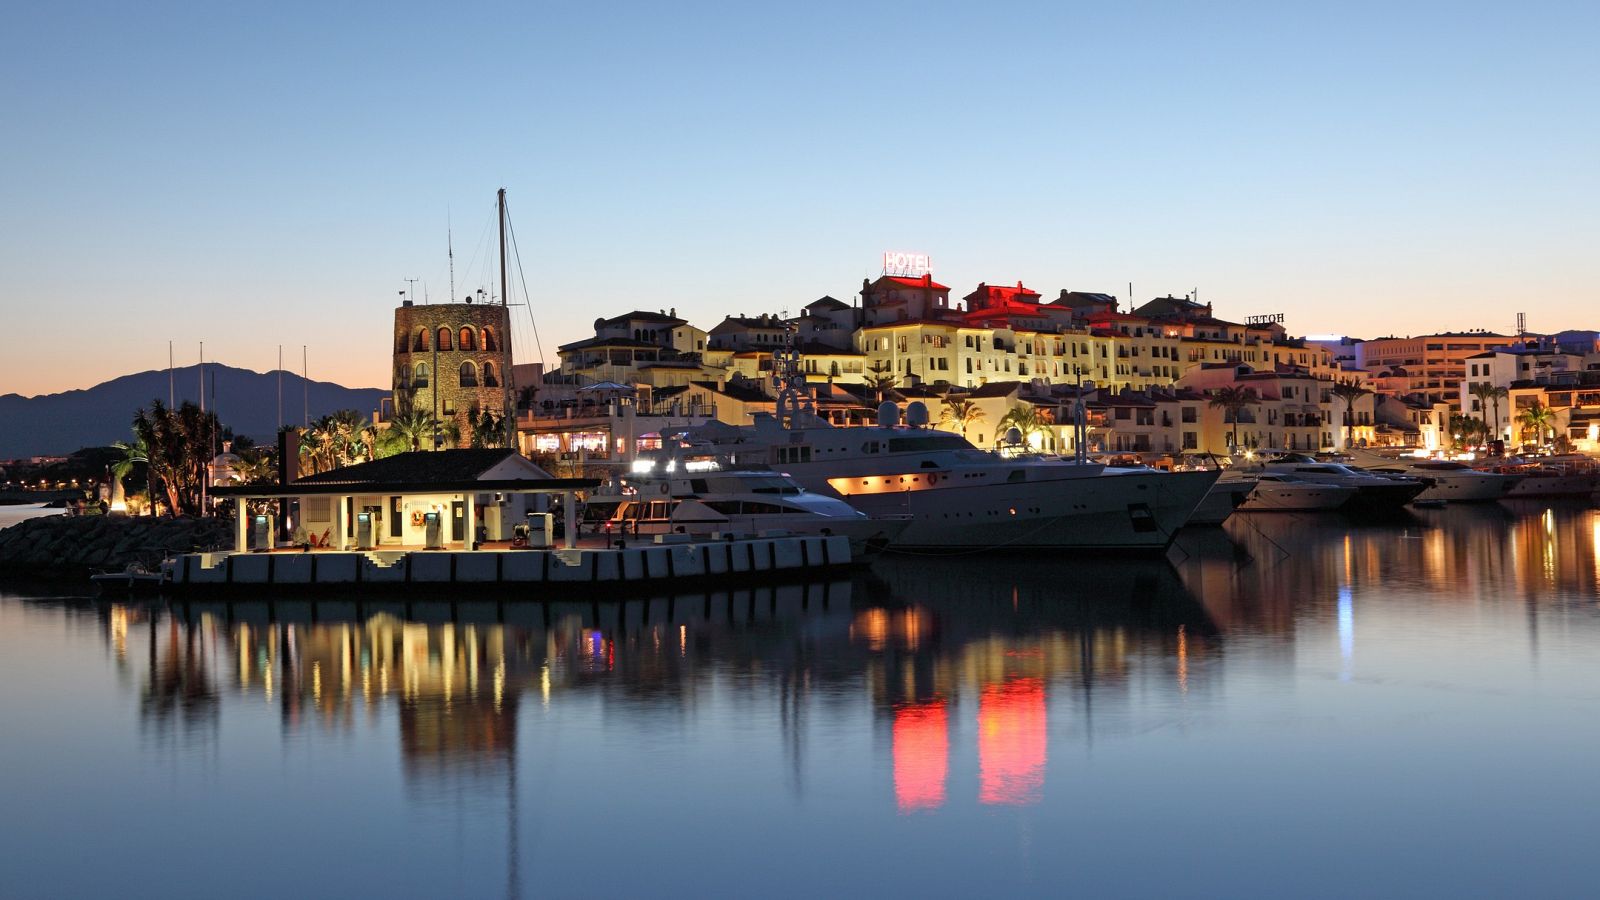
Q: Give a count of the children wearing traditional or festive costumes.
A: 0